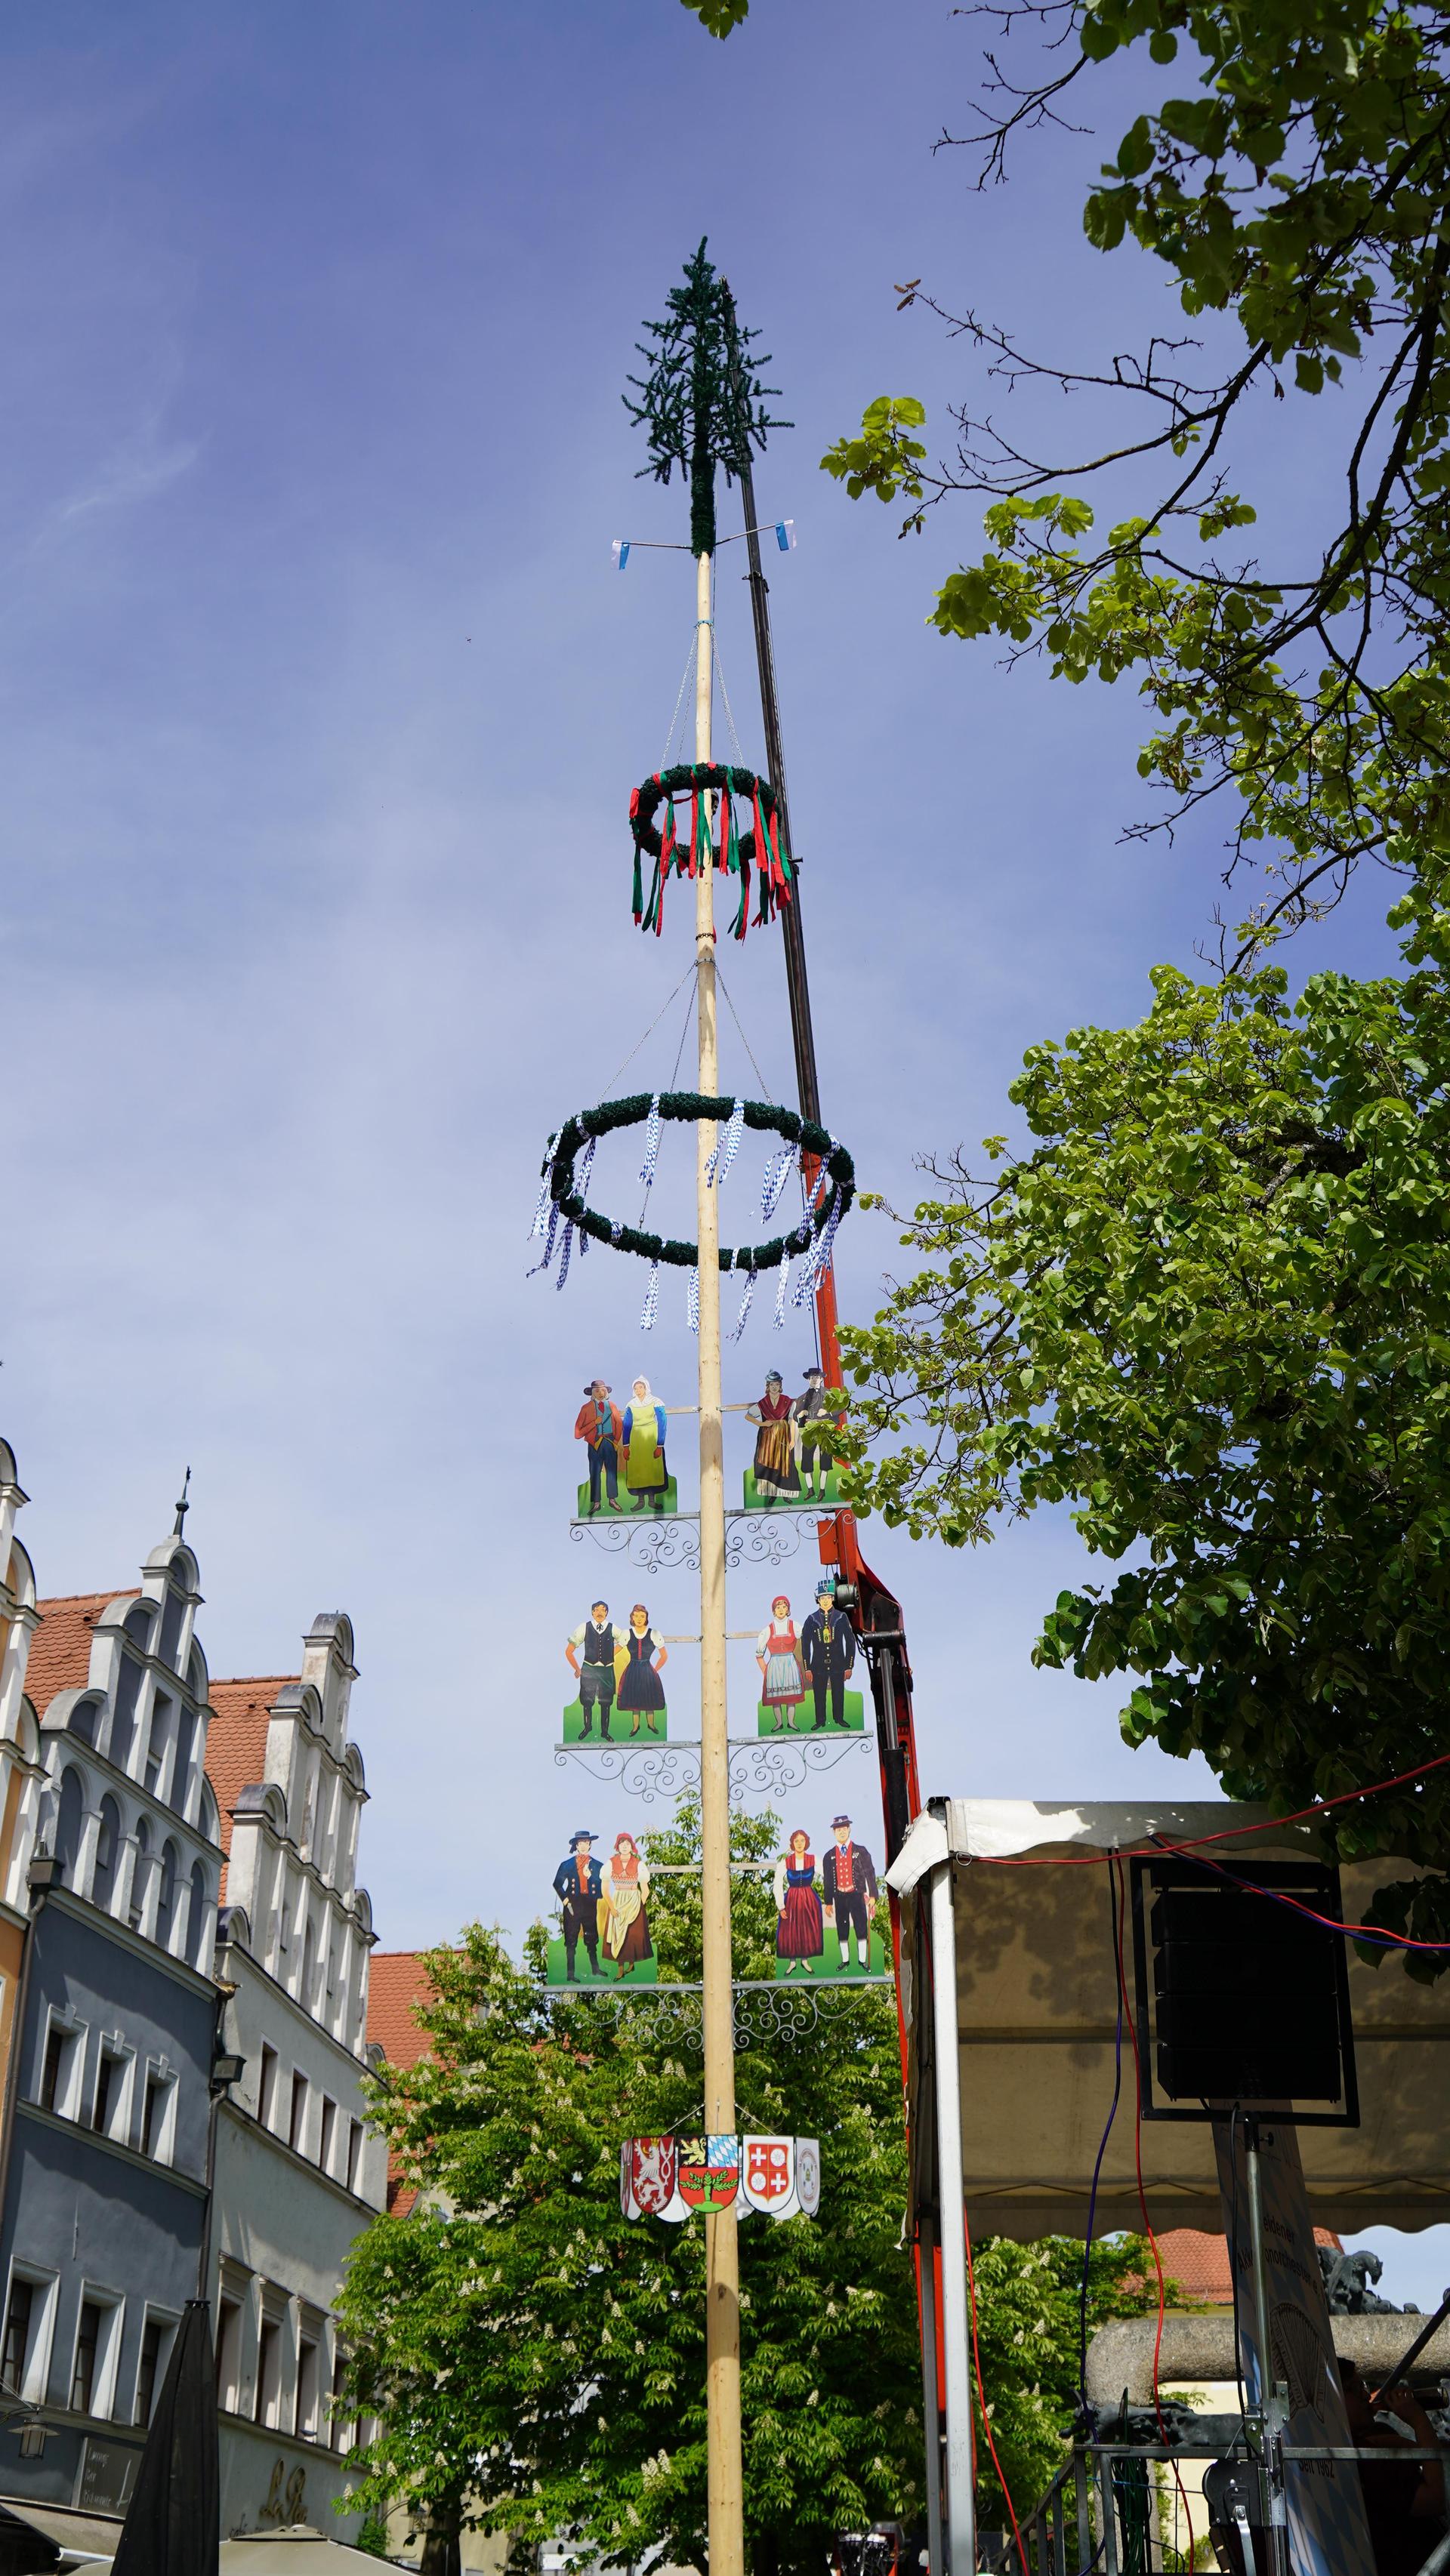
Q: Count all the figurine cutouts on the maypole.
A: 12